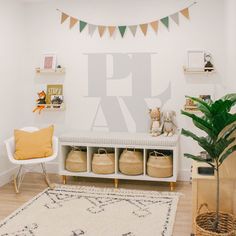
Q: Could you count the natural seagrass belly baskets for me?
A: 4